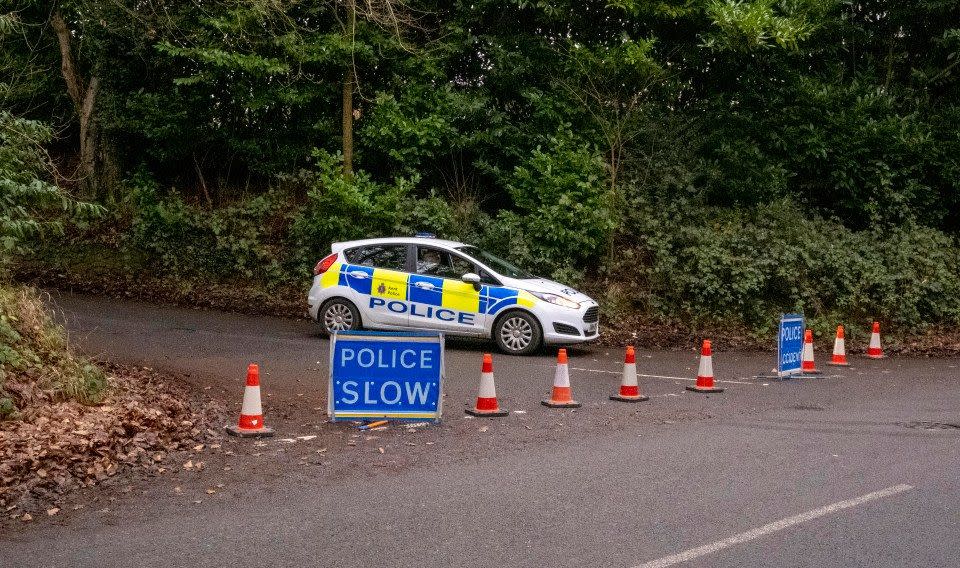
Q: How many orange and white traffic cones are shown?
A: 8